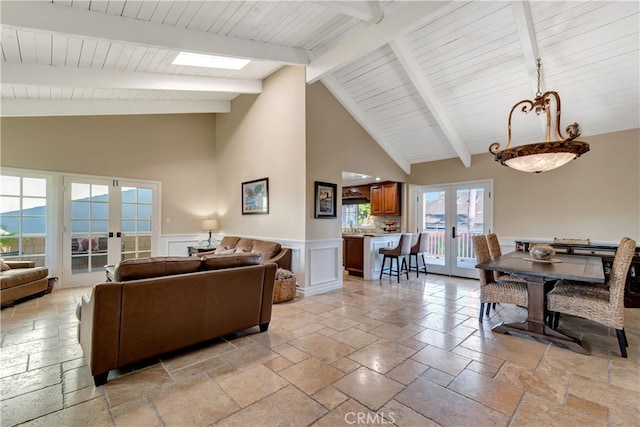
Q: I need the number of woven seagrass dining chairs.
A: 4